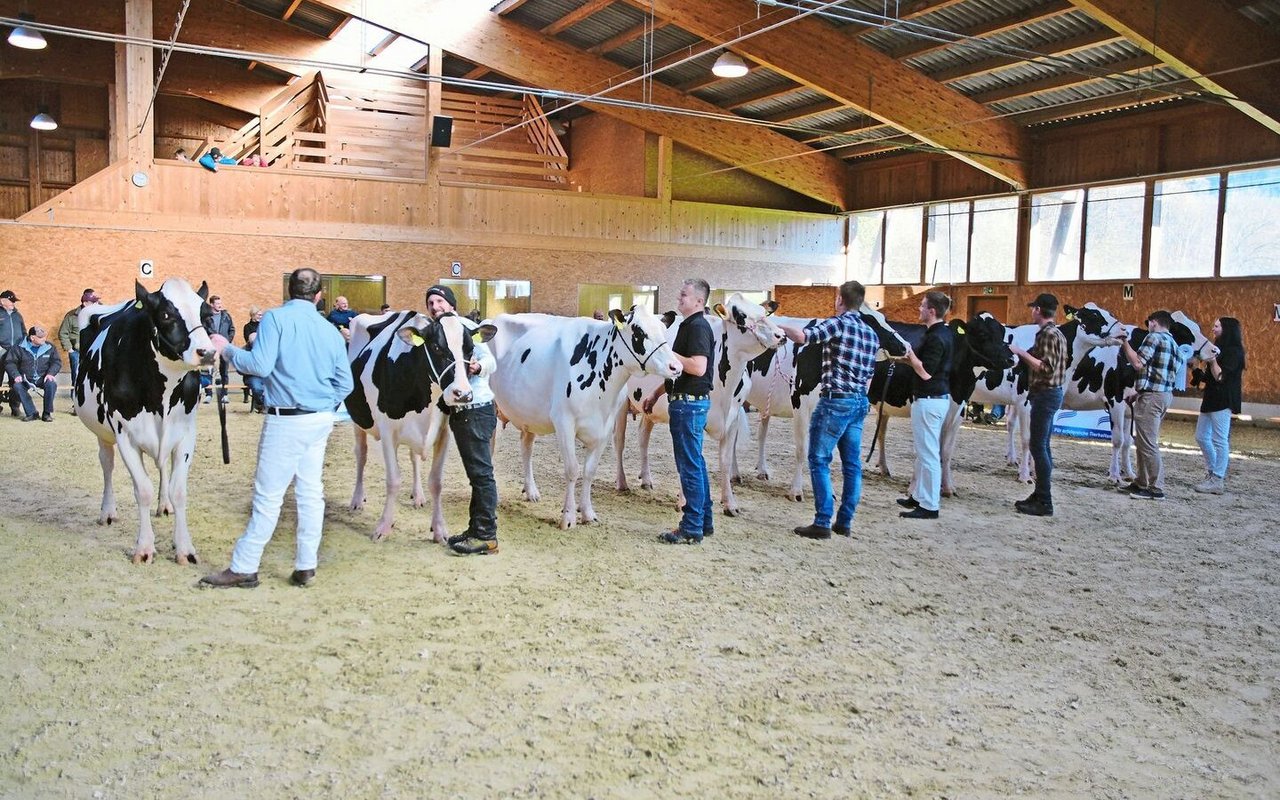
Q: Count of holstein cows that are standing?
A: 8